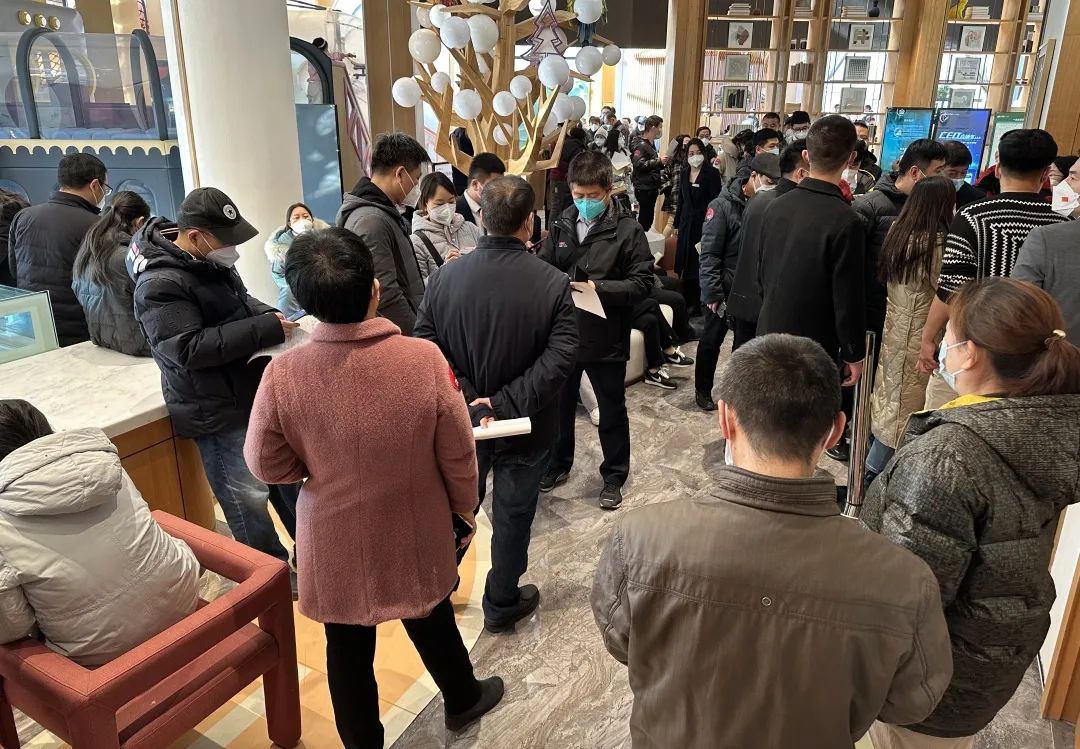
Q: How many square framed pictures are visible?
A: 9